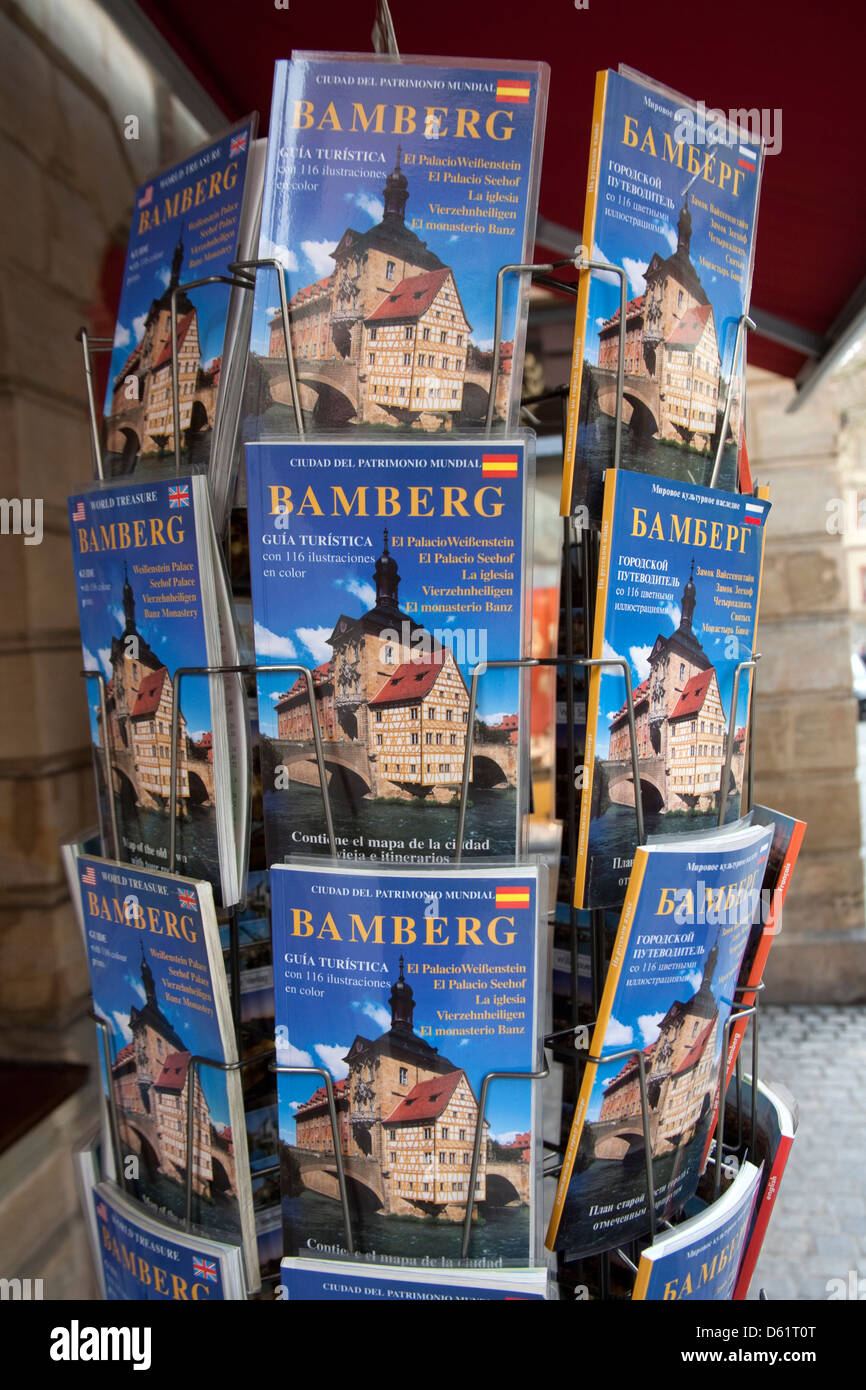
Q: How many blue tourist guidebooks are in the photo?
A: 12